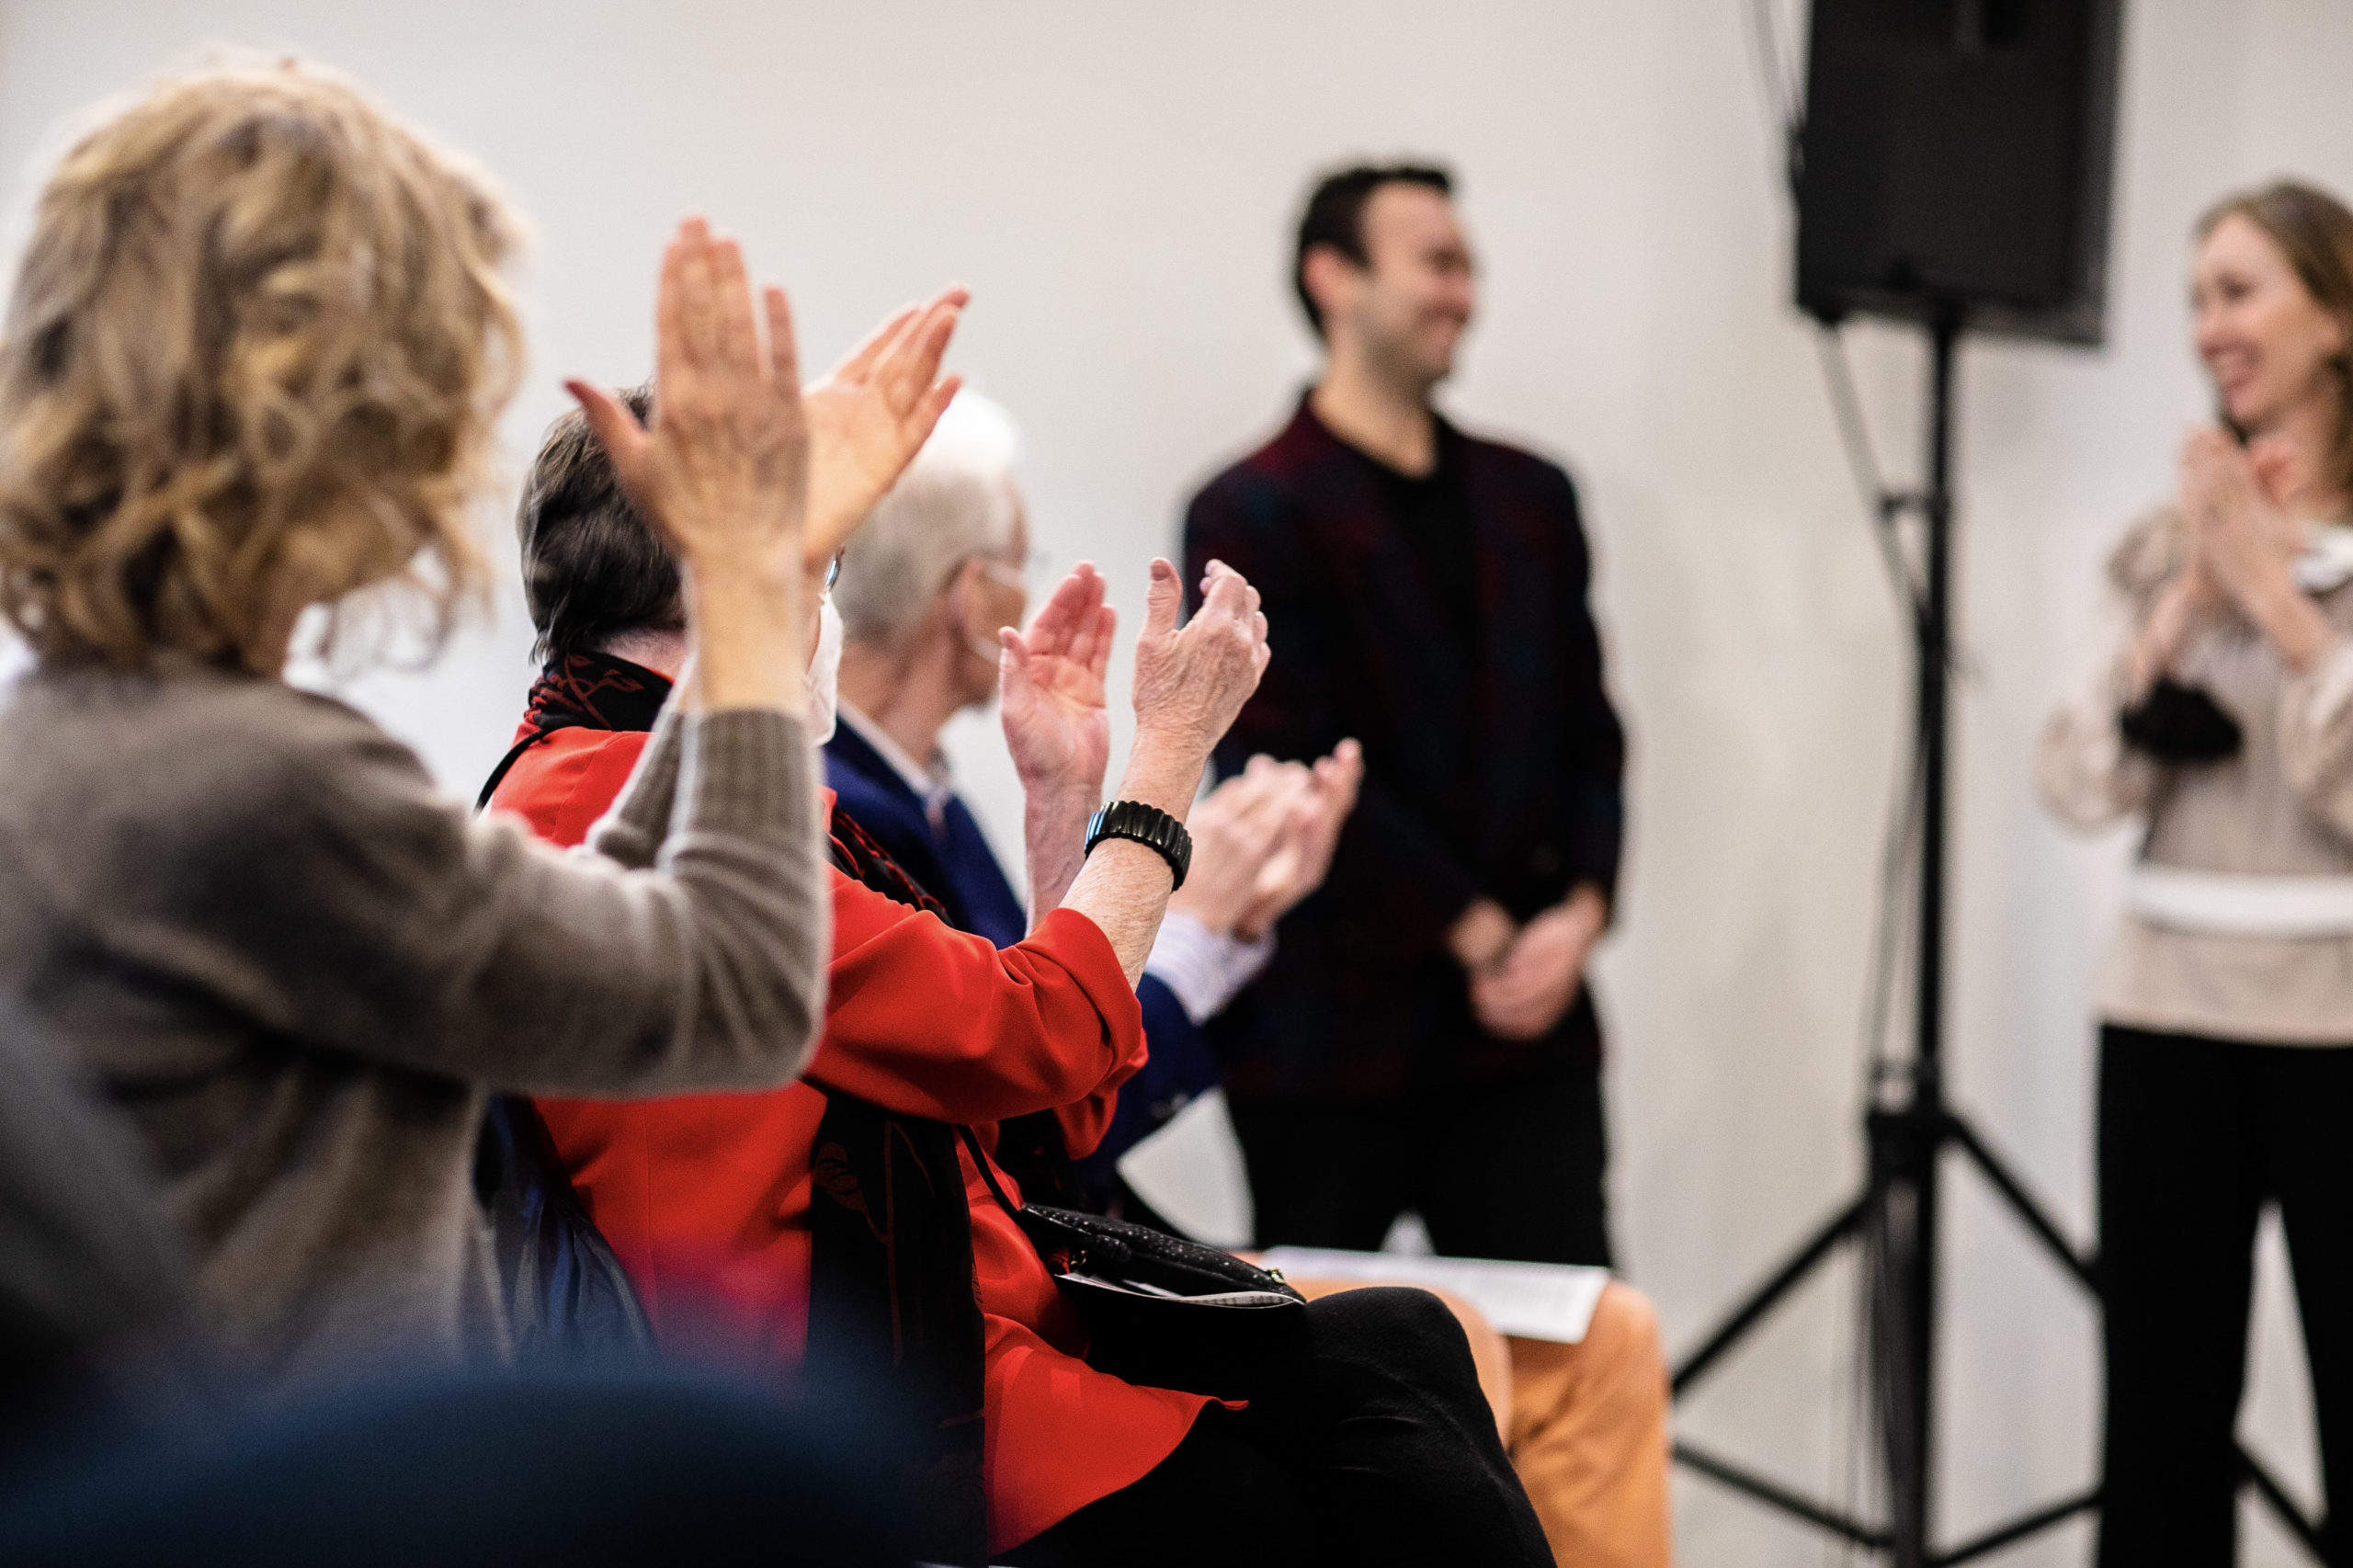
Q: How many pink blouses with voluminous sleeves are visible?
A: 1